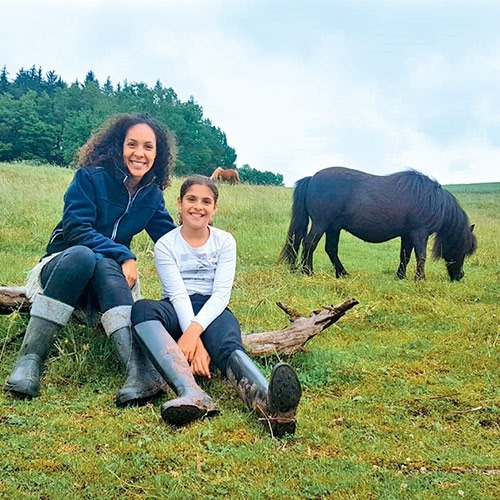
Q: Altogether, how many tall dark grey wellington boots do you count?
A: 4